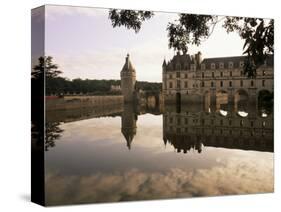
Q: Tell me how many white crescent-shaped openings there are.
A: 3